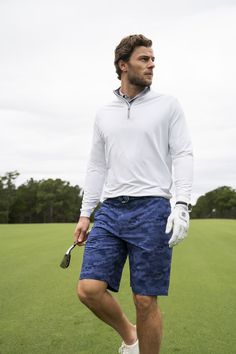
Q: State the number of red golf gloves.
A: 0